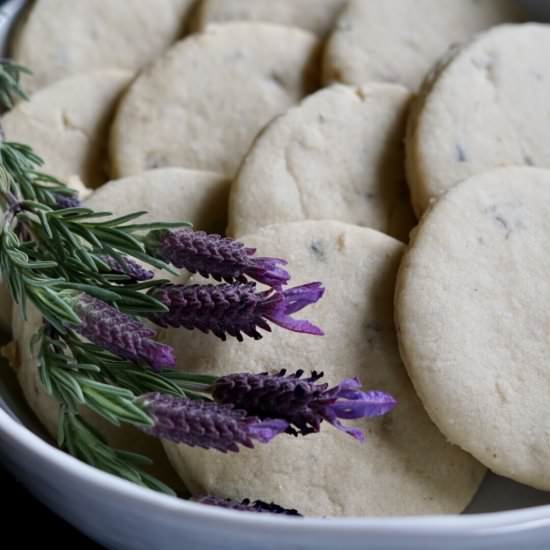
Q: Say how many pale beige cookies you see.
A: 10